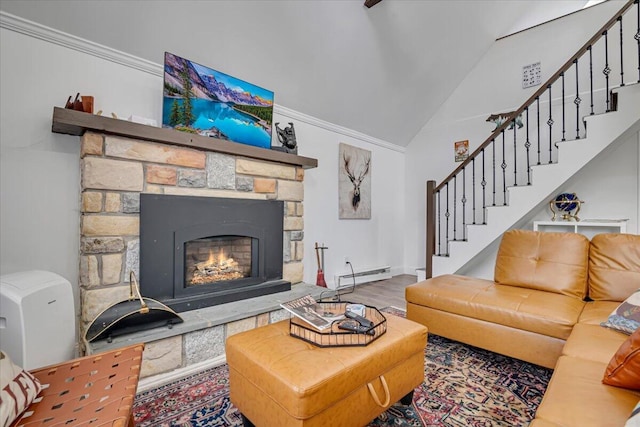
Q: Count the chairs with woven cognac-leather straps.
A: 1